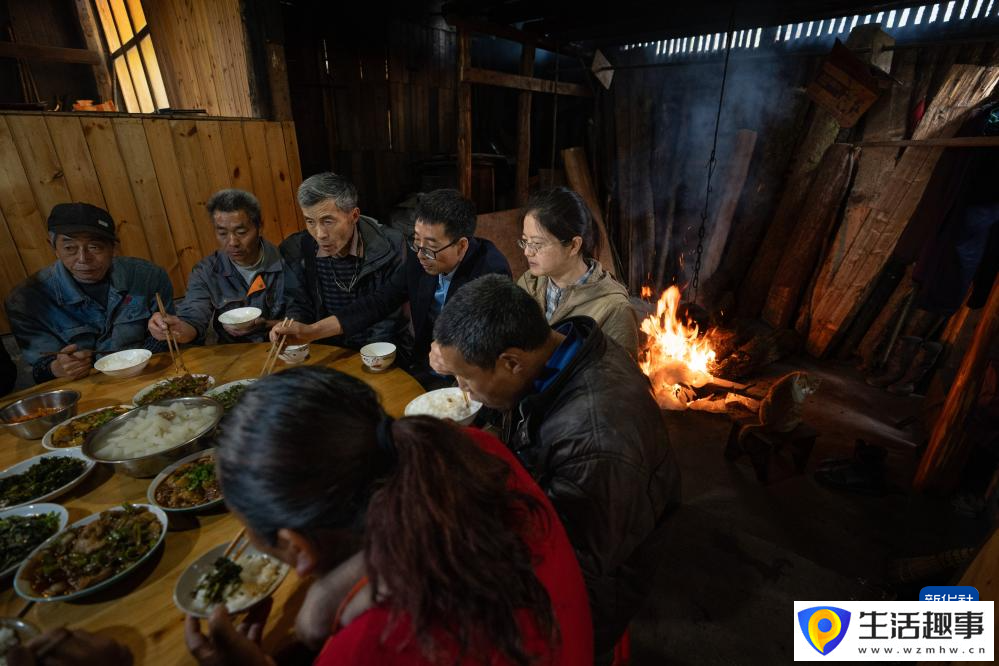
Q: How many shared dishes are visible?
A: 9